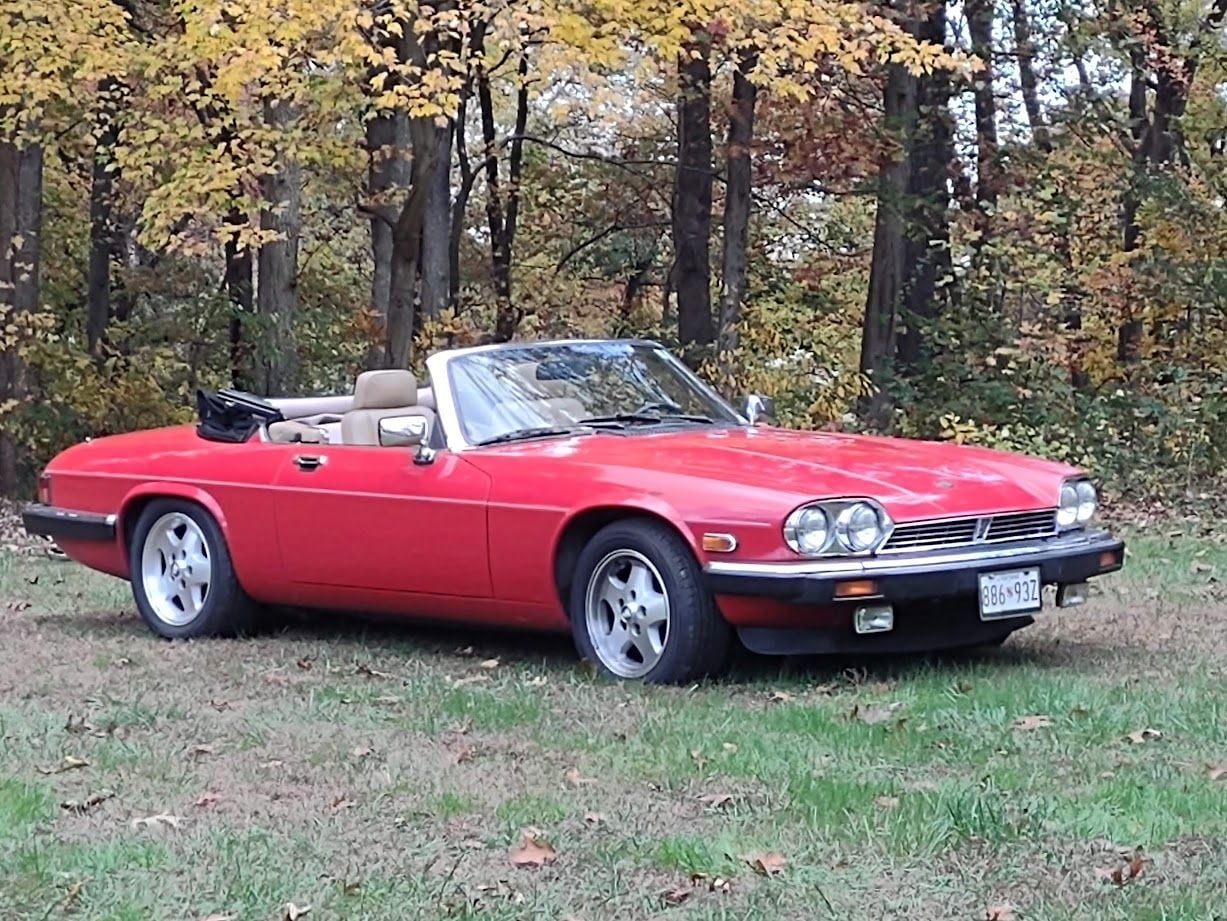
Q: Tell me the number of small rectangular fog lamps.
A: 2